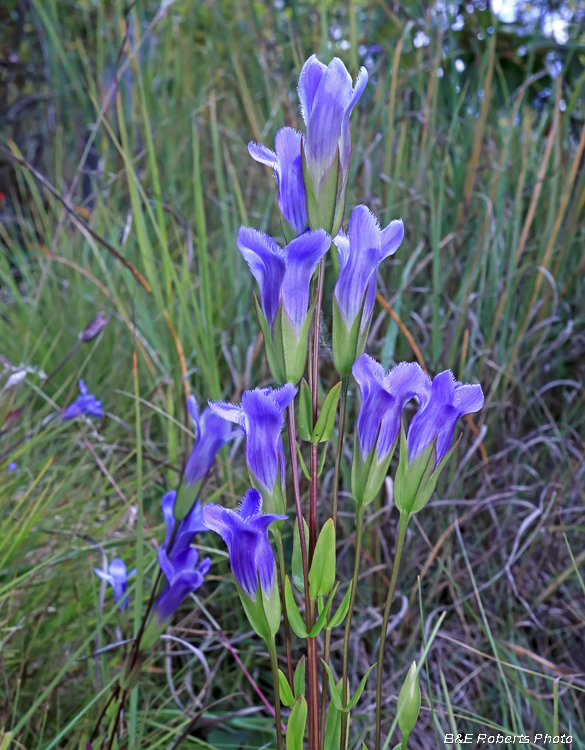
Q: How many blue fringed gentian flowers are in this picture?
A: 13